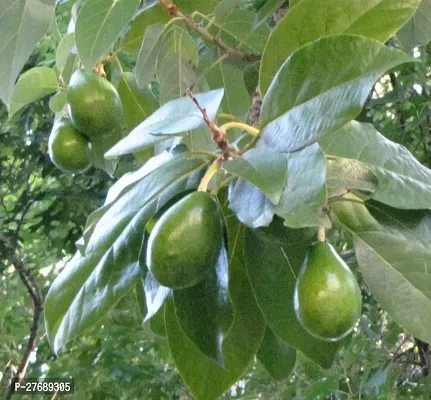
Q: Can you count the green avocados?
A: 4